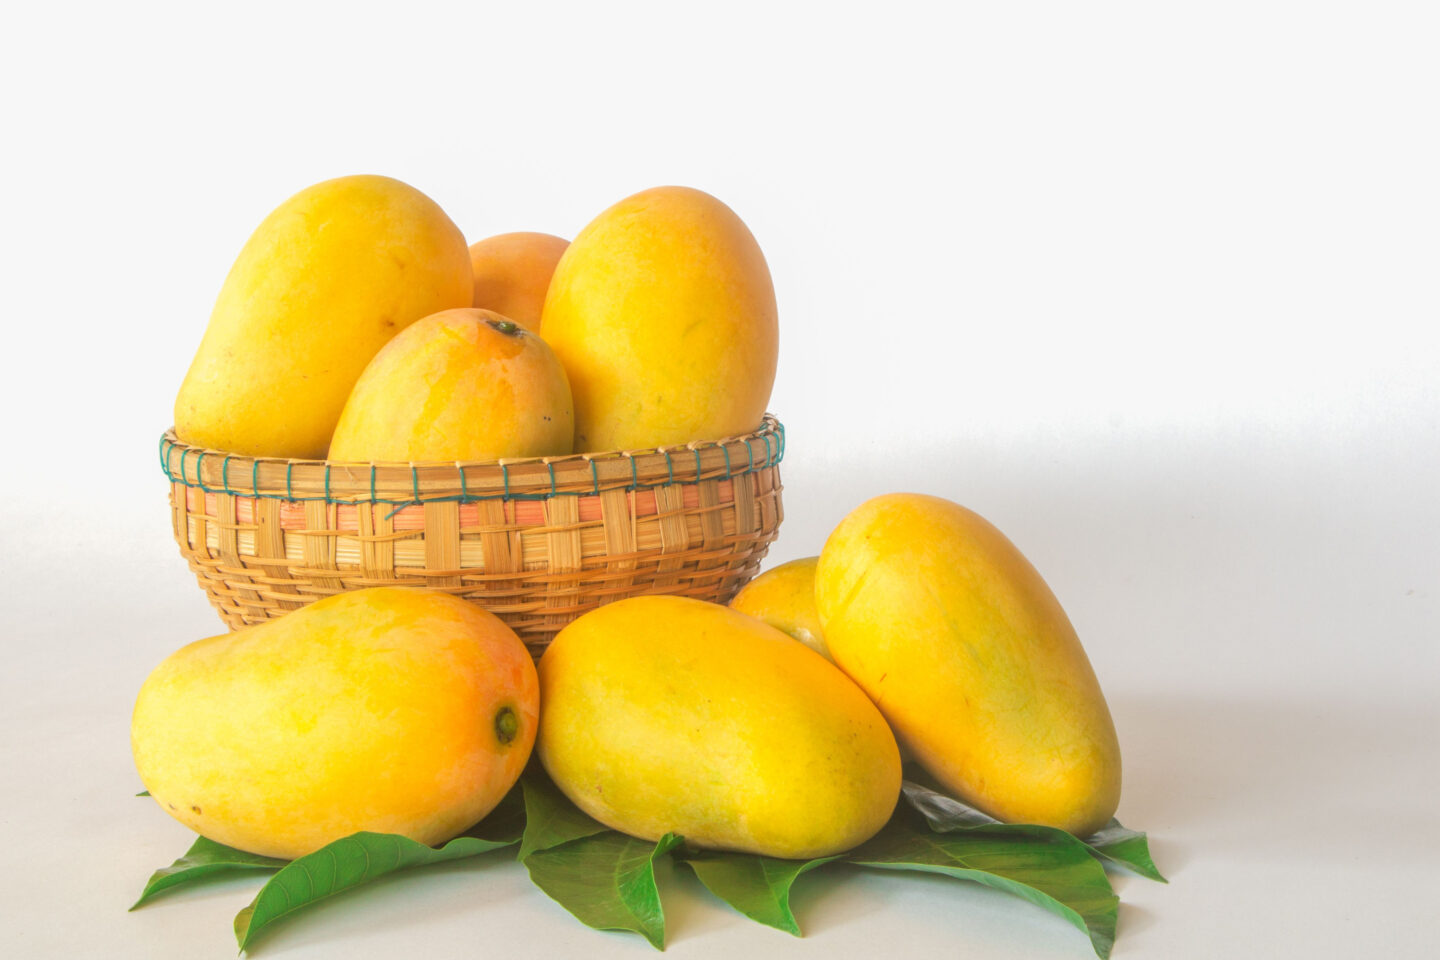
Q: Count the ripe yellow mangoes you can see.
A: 8